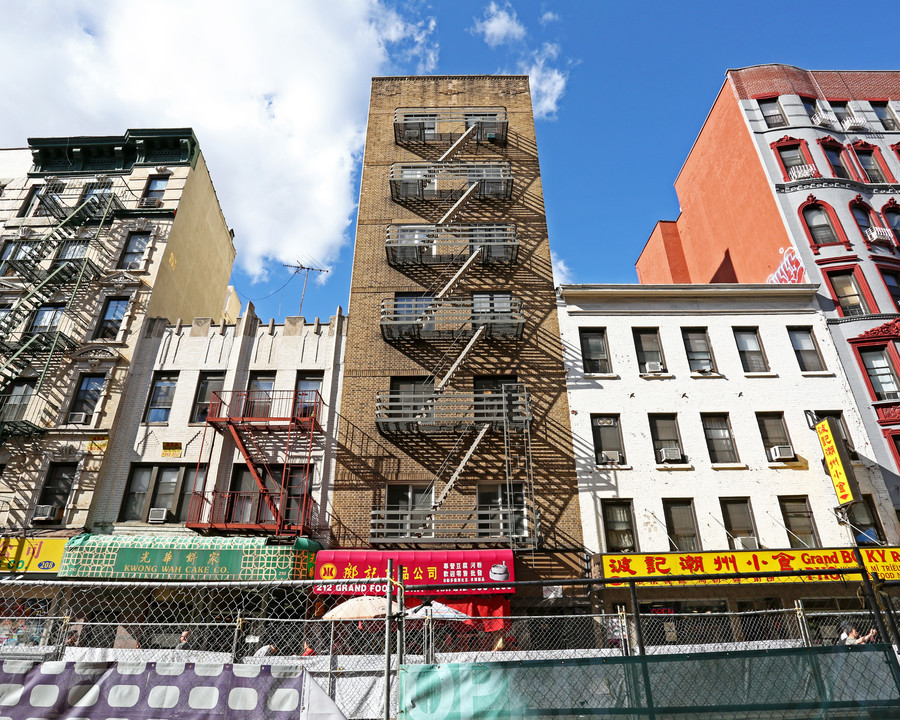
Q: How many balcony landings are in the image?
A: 12